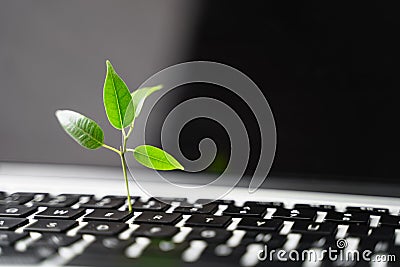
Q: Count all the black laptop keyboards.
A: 1